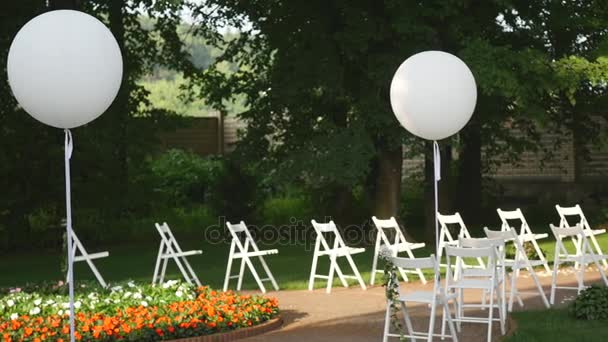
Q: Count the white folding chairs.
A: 13